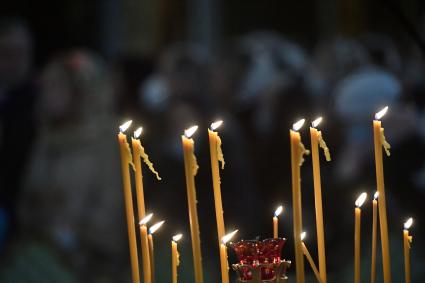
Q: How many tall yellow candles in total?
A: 7